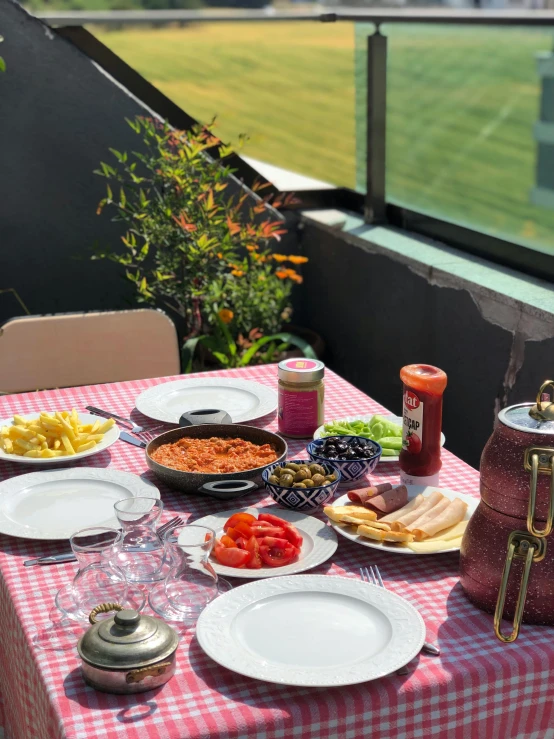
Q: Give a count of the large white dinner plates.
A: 3